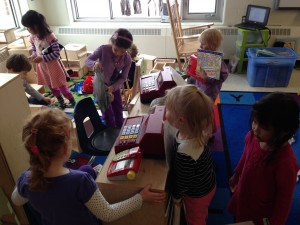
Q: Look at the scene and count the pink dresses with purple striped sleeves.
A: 1